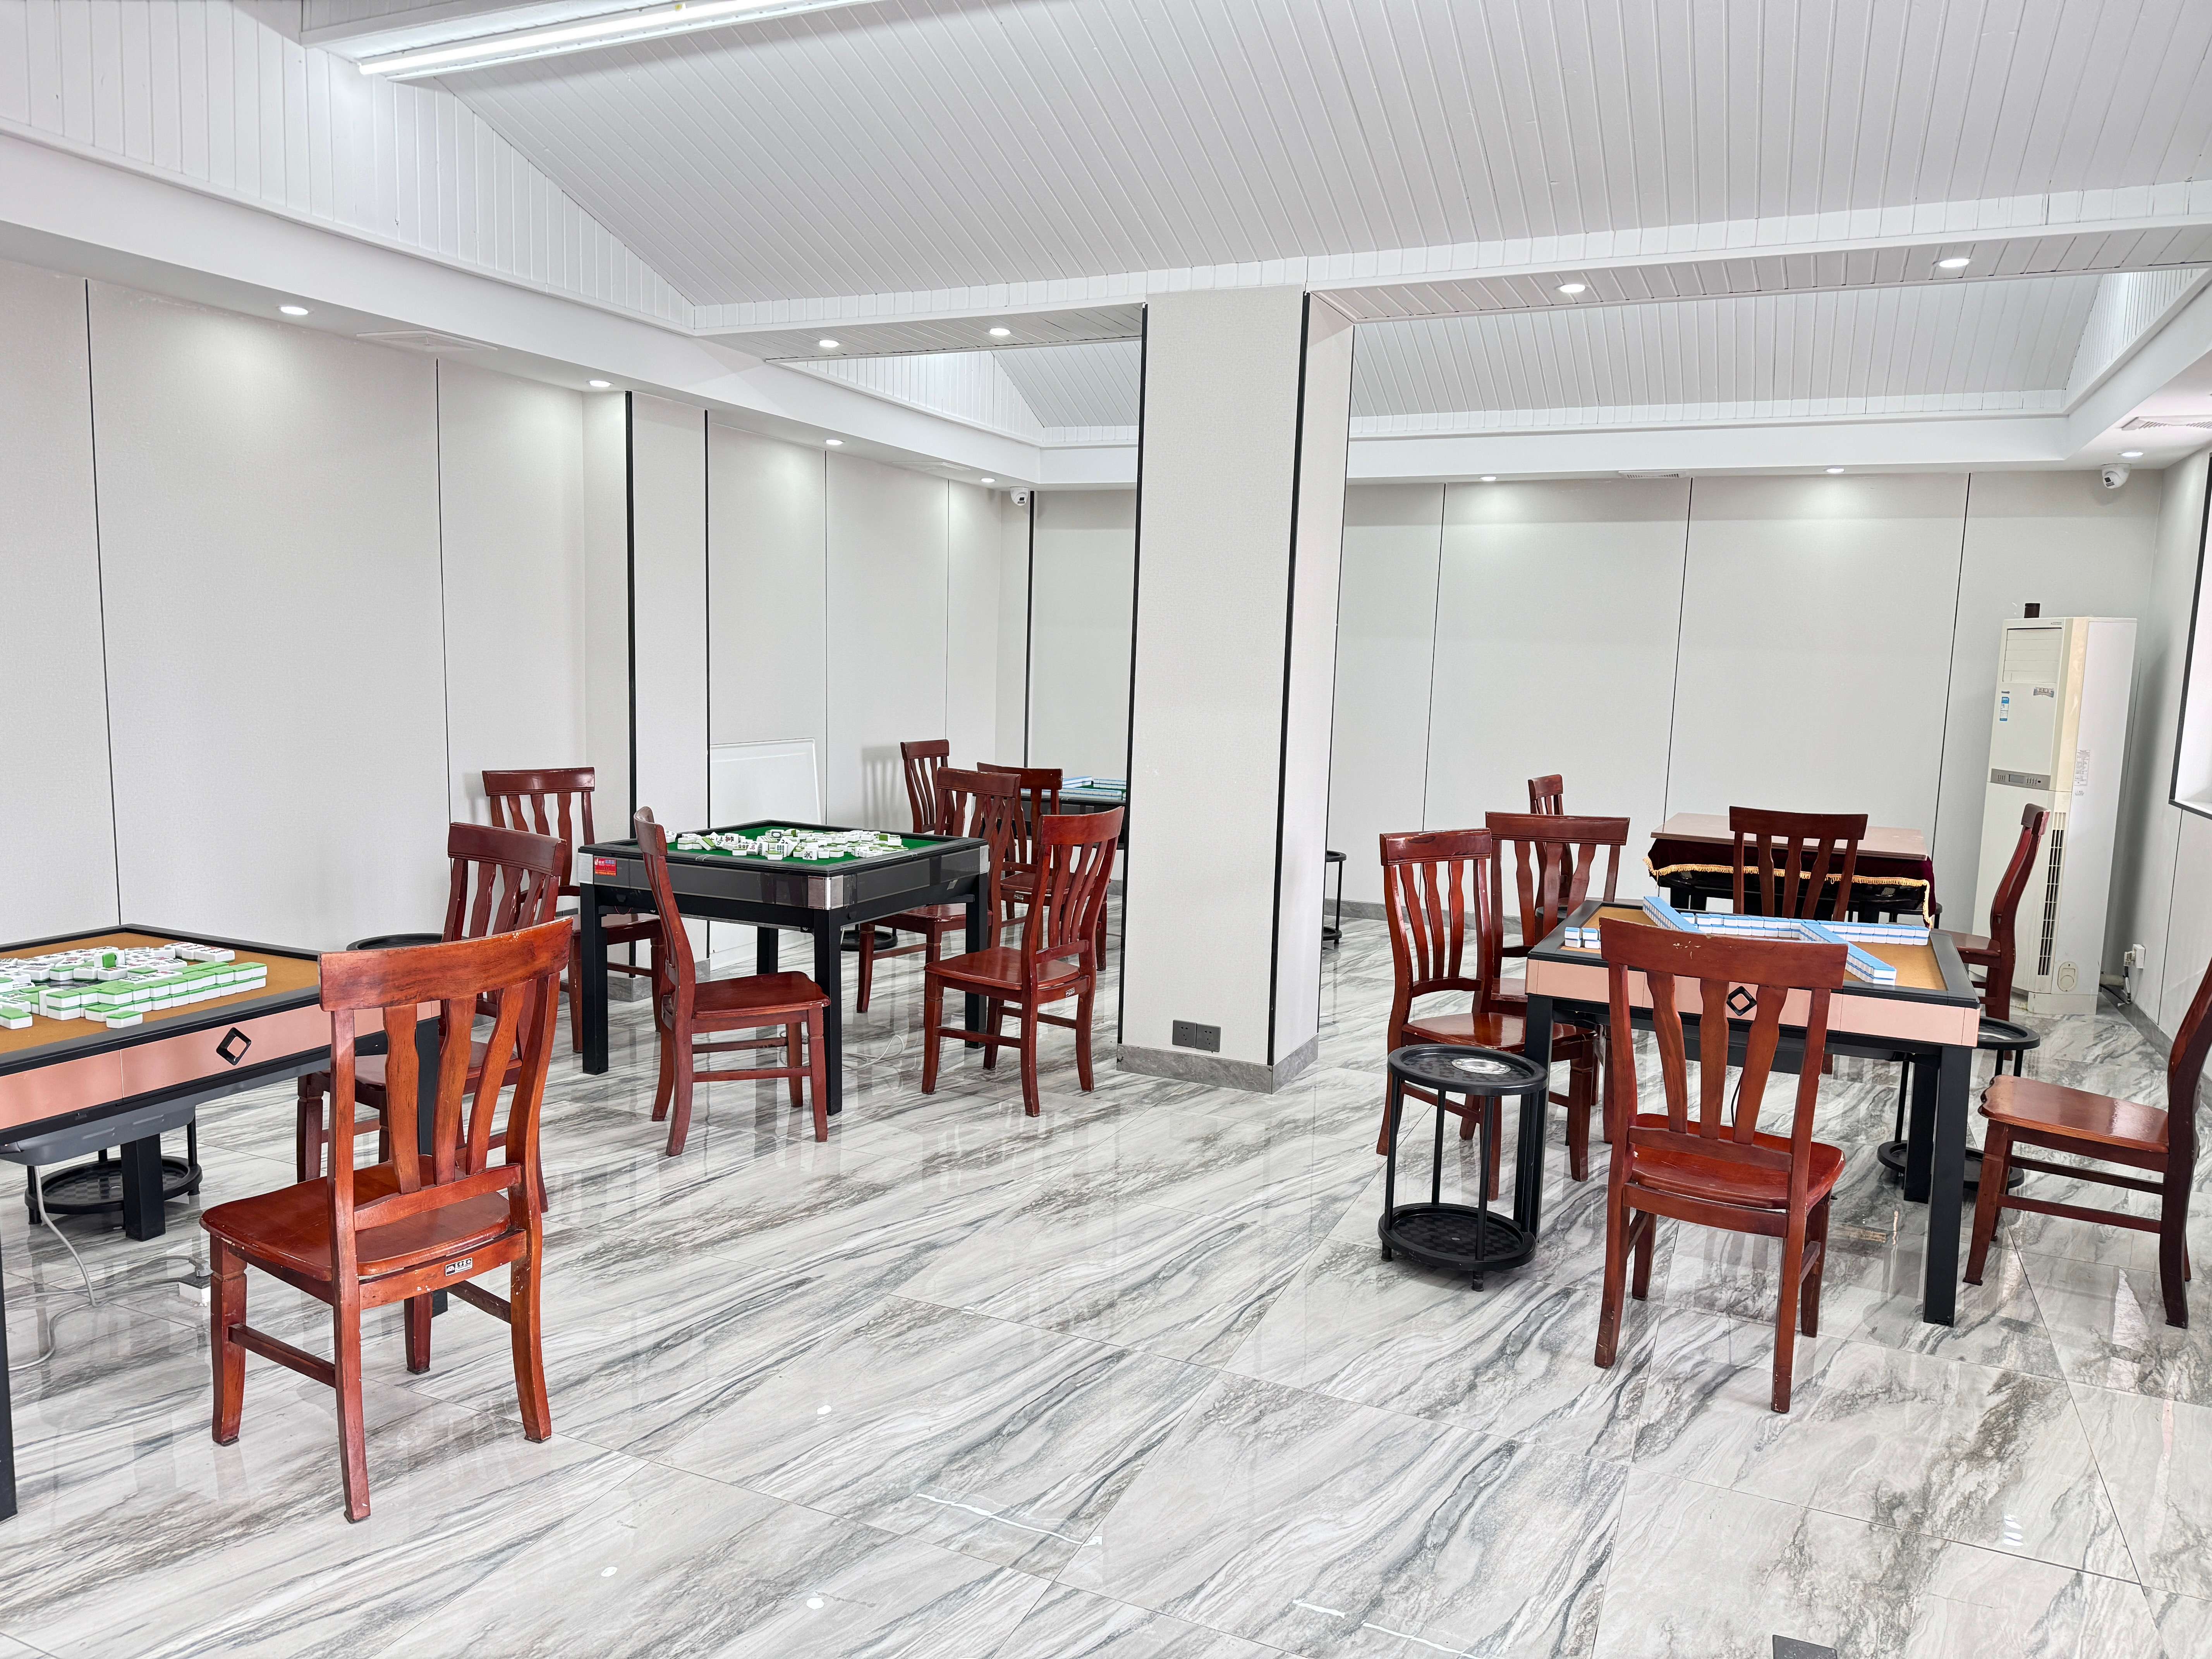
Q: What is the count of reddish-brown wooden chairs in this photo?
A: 15